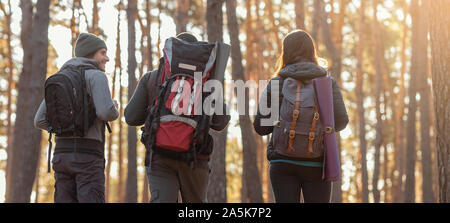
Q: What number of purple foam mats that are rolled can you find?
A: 1